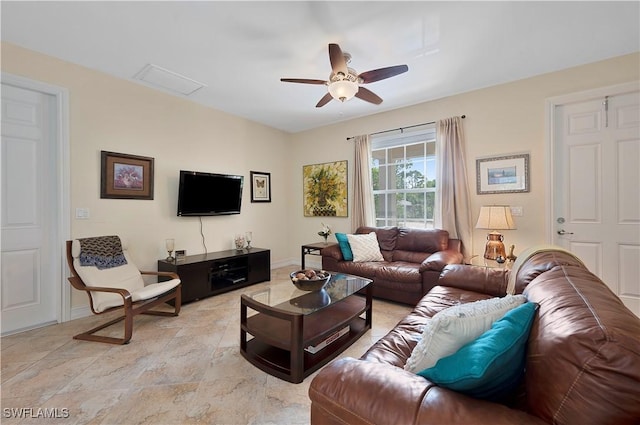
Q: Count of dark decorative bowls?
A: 1